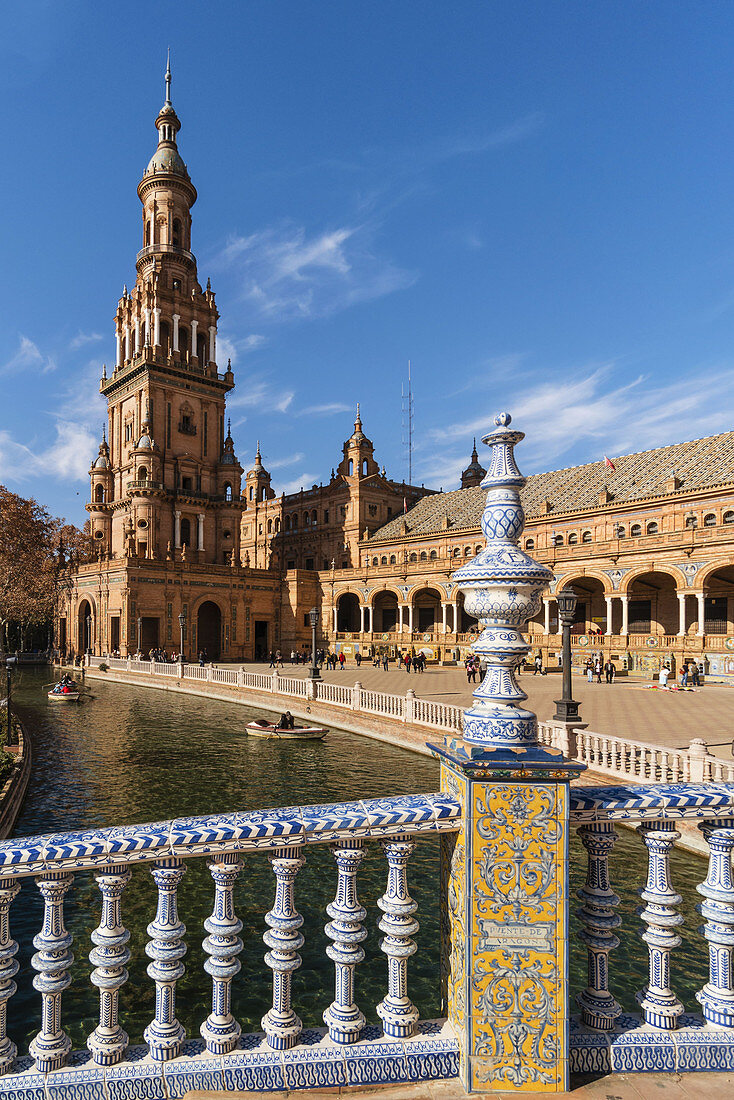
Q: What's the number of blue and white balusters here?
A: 11